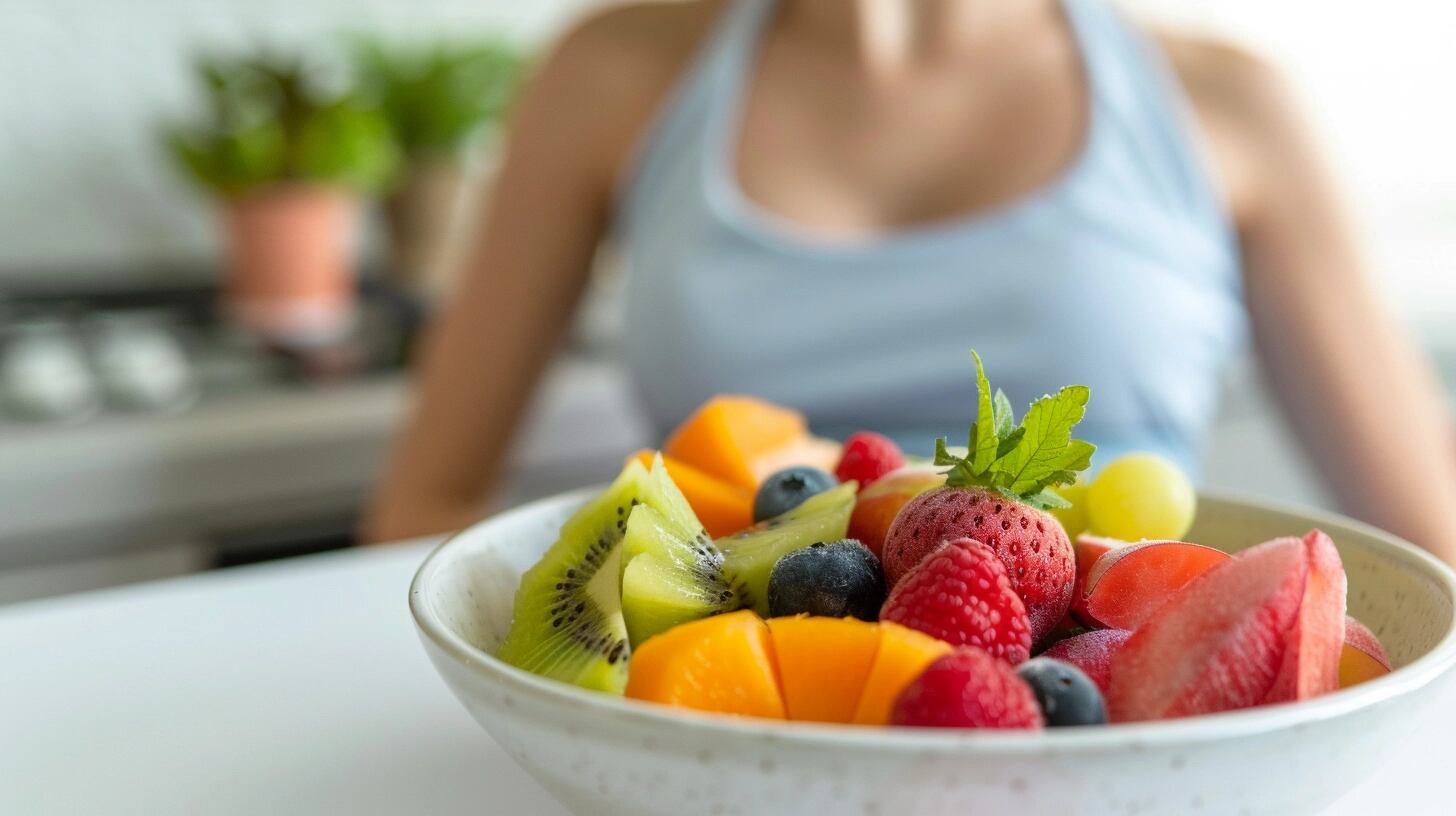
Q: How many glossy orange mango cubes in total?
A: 5